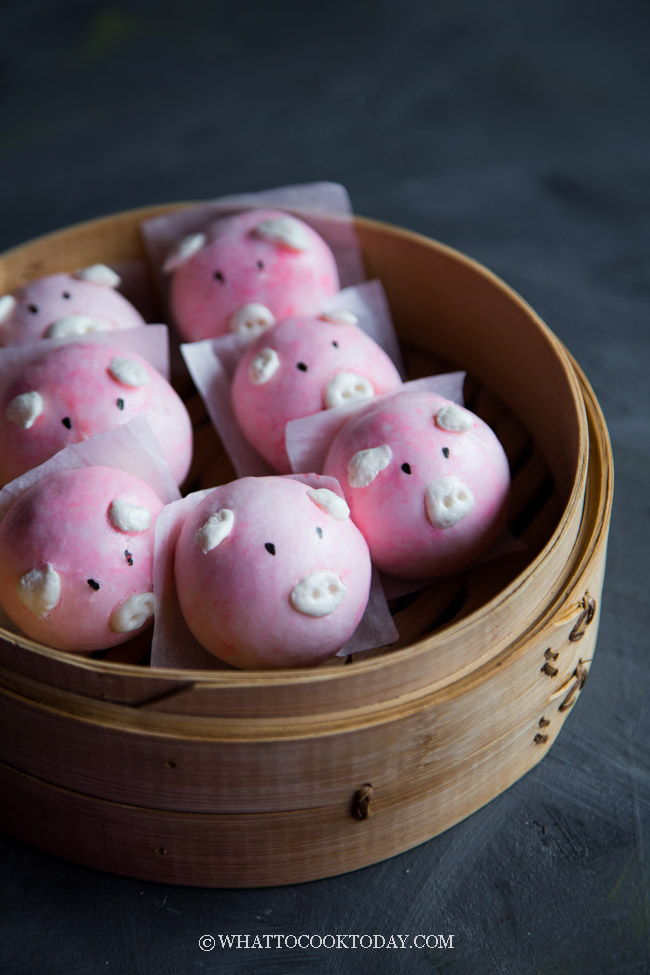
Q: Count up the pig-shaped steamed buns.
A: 7